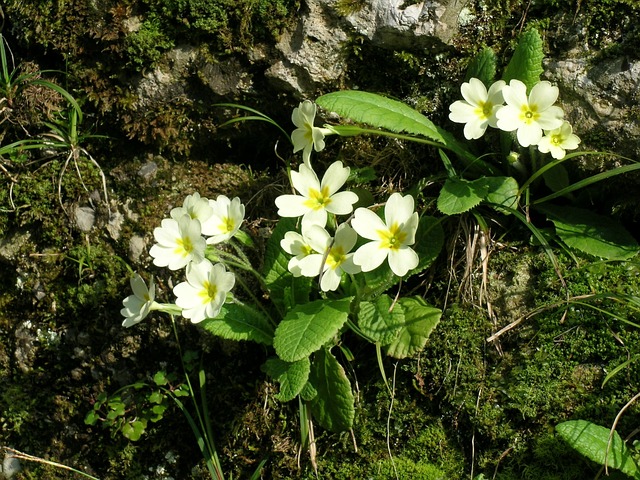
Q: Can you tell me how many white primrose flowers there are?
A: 13